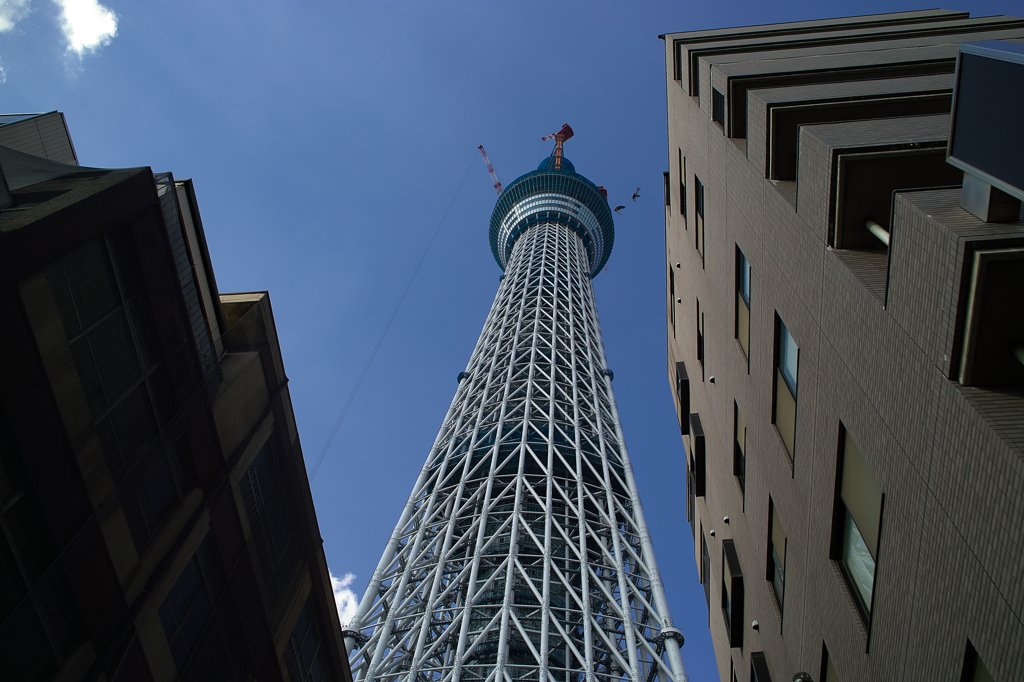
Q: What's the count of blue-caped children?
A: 0